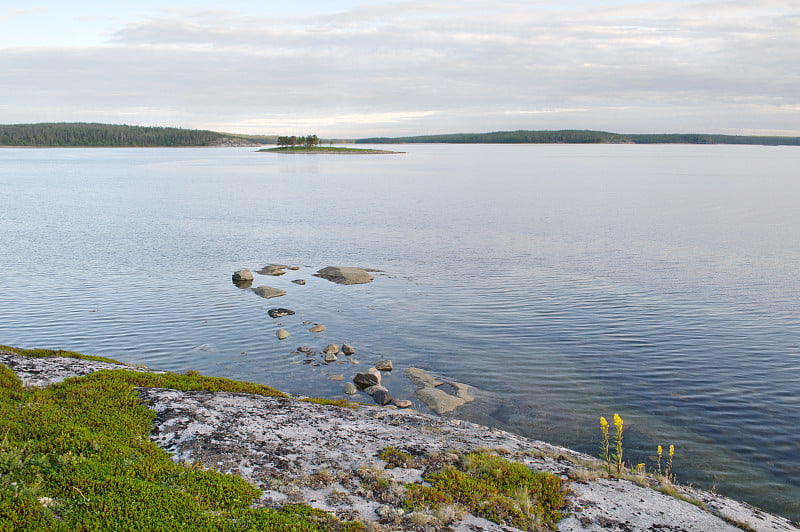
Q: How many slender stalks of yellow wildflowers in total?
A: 4